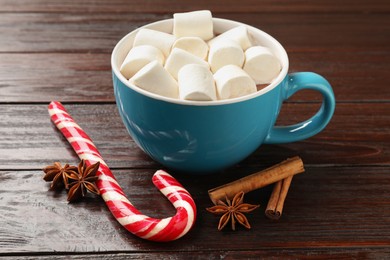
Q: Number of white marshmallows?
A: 11